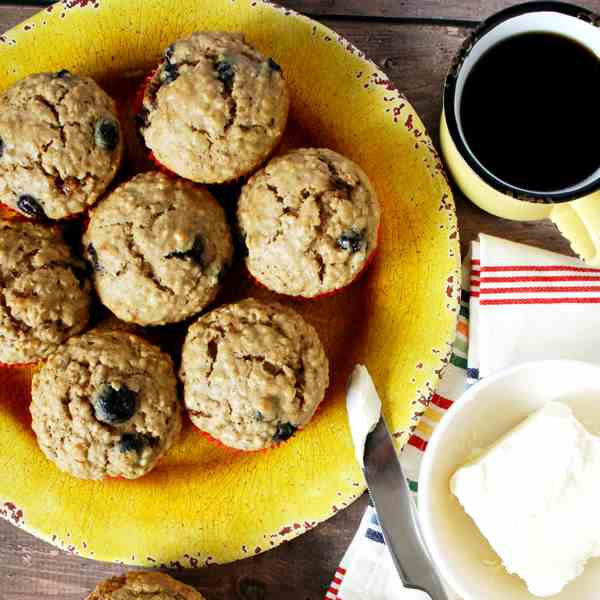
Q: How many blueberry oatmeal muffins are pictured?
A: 8